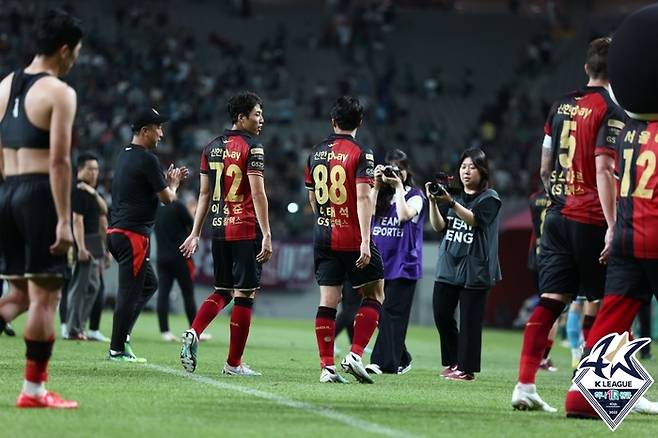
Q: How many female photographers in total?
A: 2